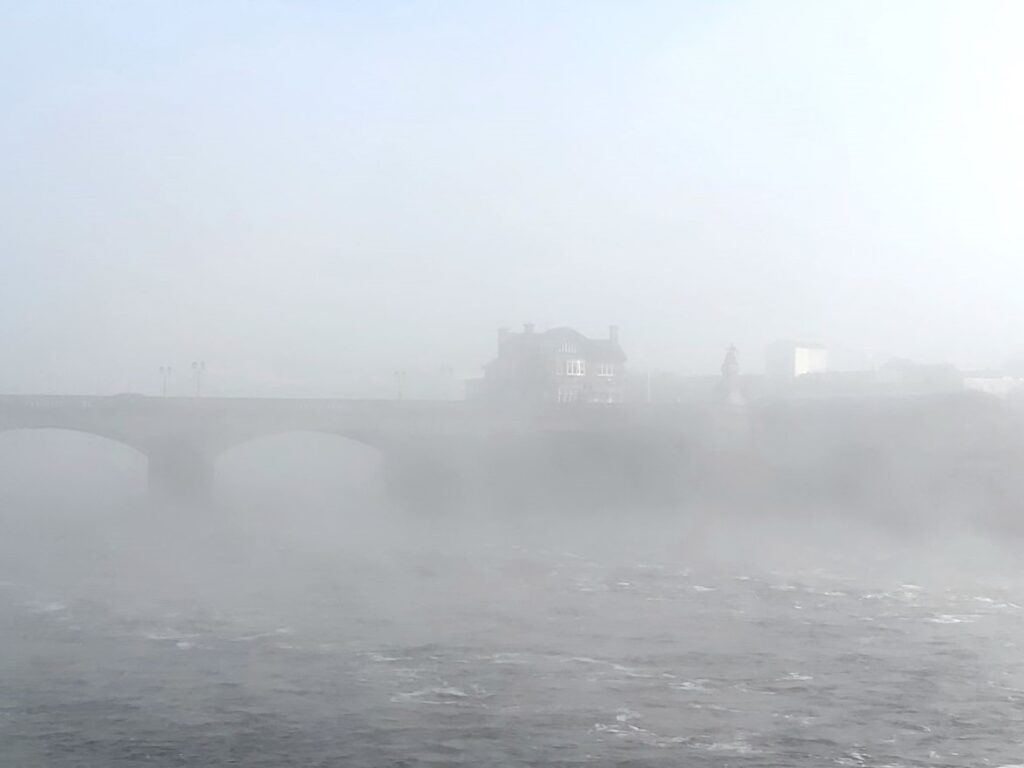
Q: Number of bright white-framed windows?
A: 2